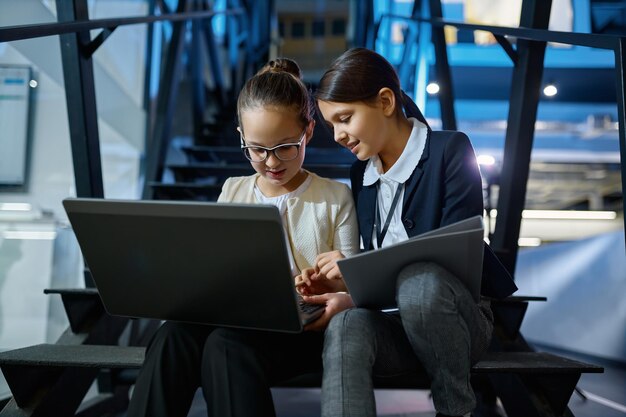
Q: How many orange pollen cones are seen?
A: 0